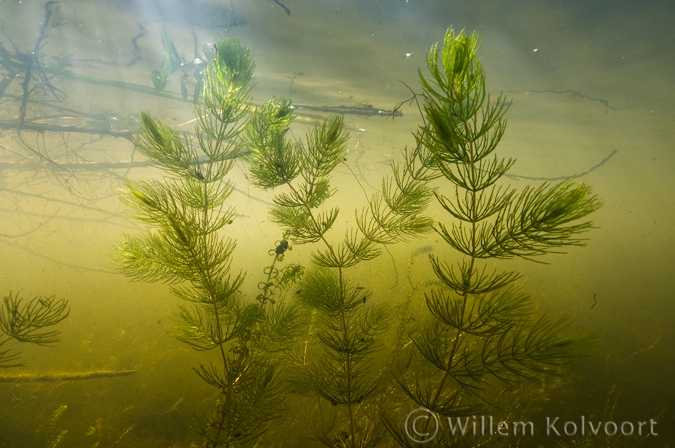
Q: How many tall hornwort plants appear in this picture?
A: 3